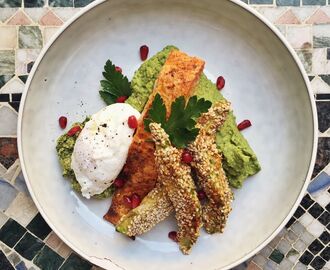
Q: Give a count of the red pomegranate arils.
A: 14